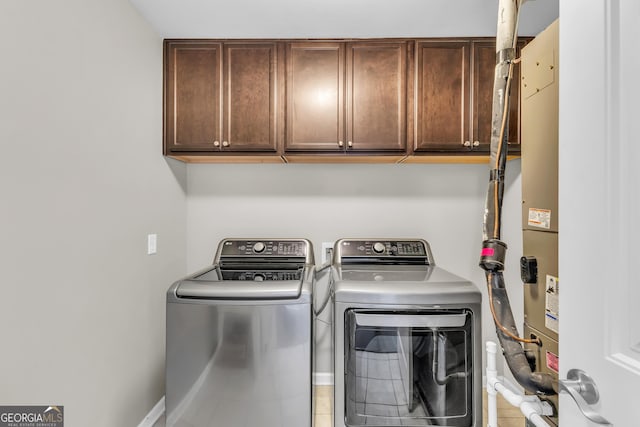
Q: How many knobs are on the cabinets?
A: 6